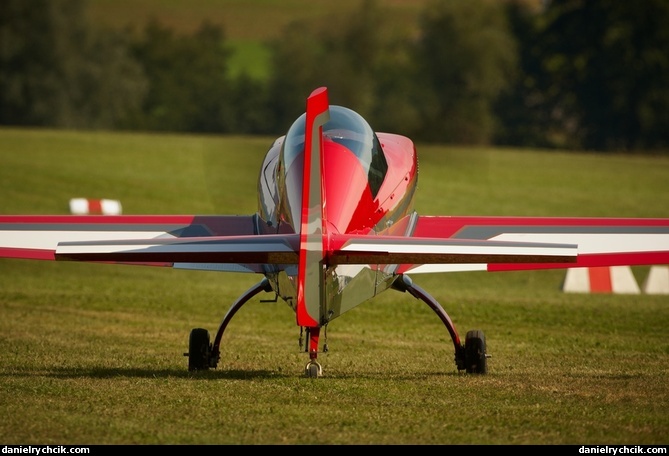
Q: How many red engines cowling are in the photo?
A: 1